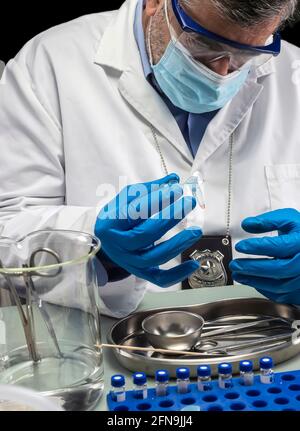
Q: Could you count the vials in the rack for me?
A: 8